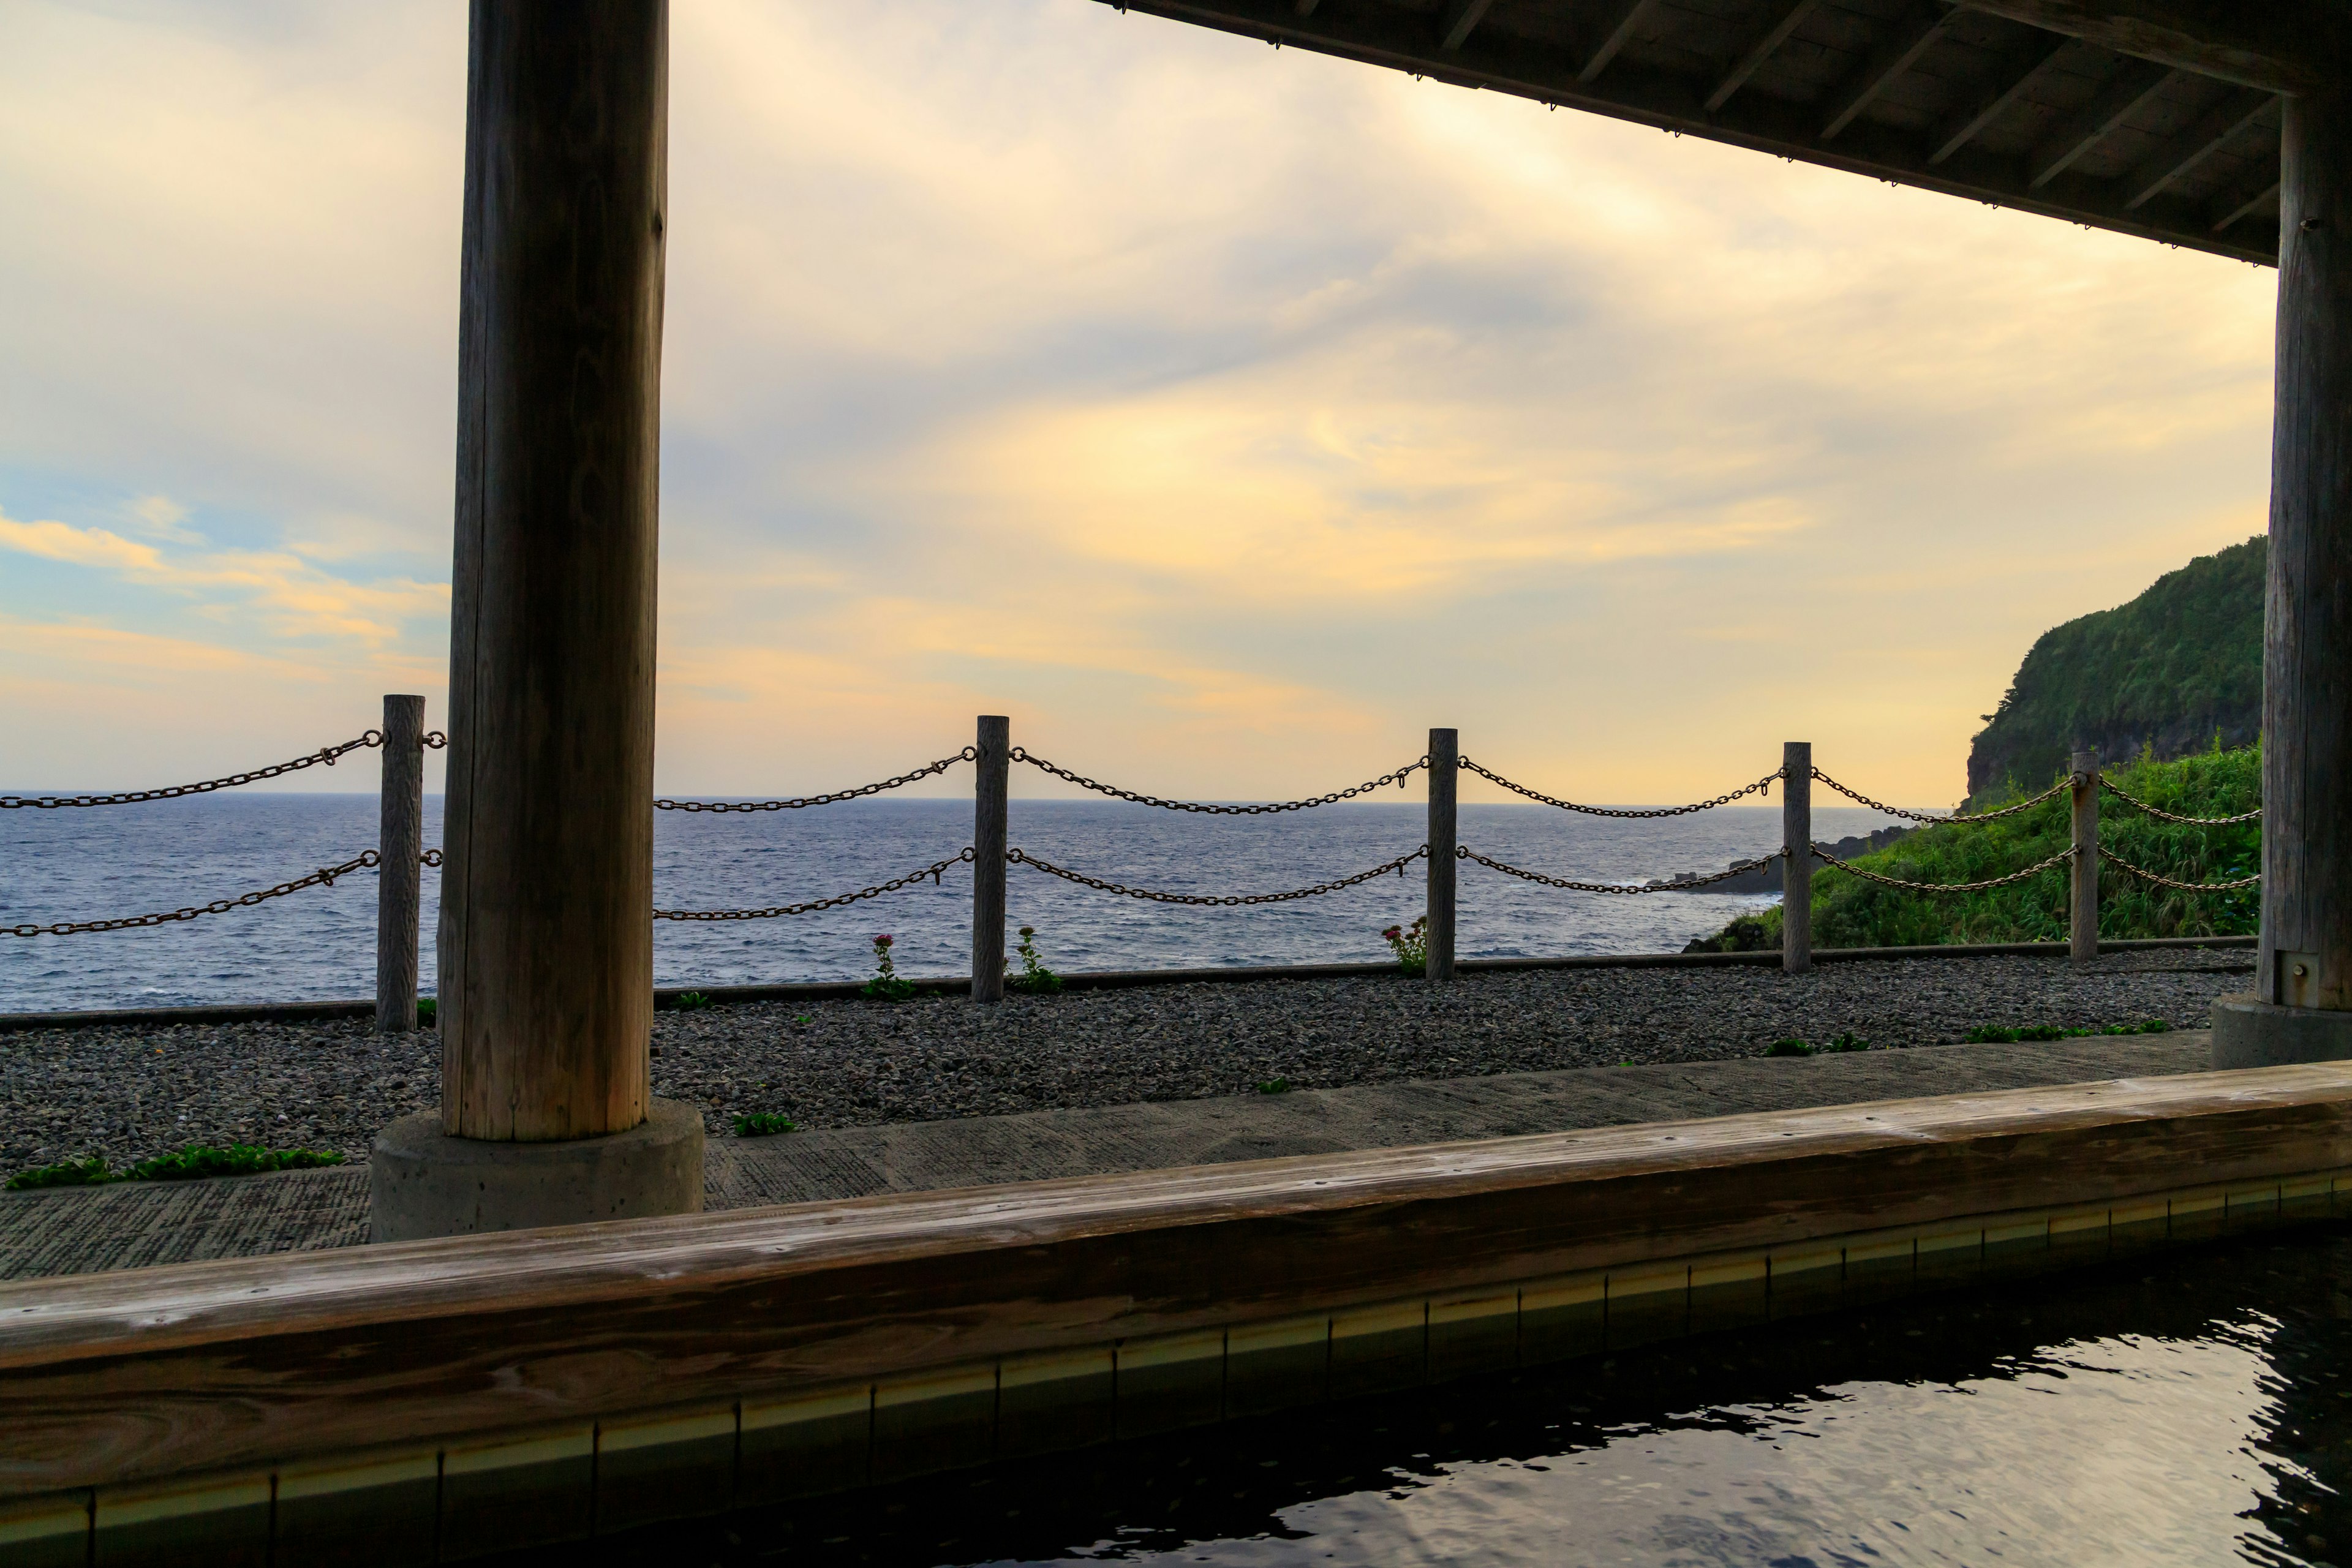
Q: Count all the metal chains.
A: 12